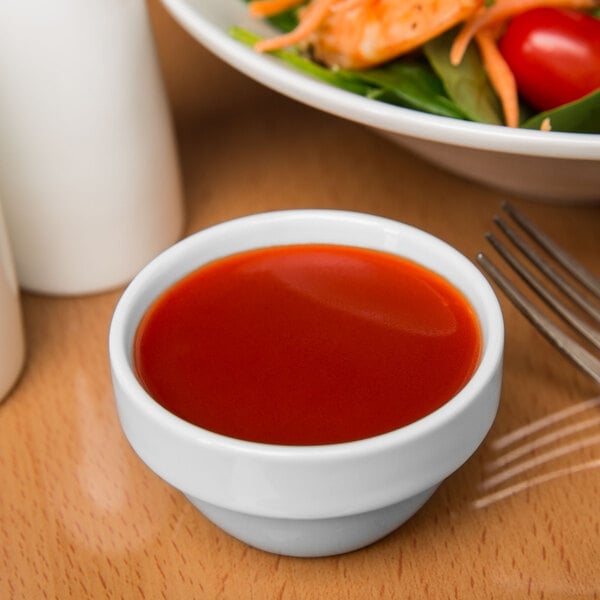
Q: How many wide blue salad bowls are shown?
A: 0